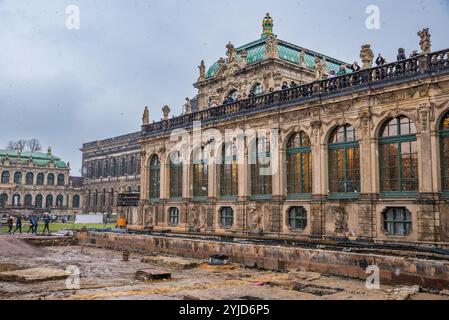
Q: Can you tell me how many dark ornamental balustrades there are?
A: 1